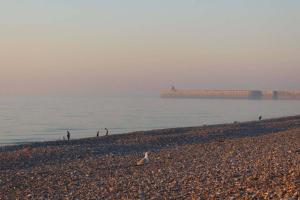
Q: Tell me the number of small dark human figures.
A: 4